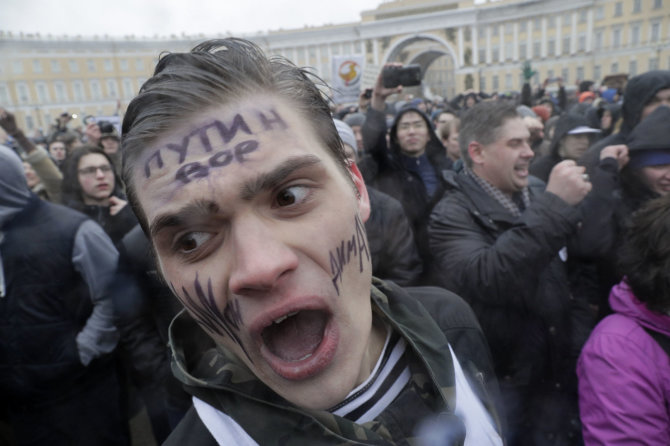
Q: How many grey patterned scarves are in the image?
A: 1